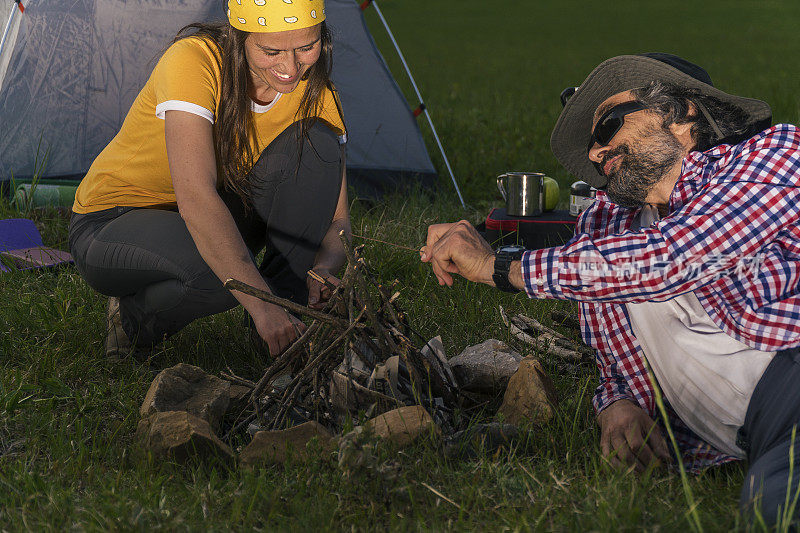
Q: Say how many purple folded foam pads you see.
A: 1